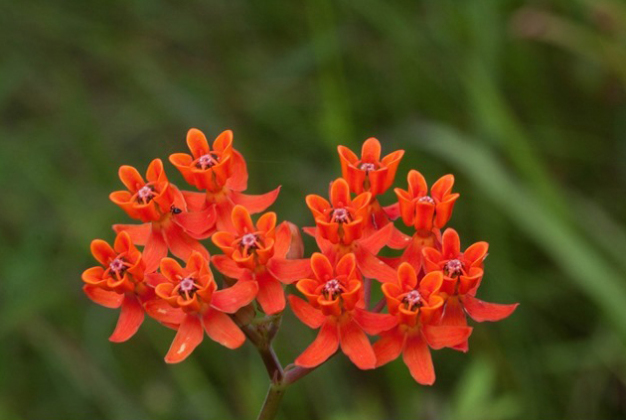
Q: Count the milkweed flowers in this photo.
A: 11